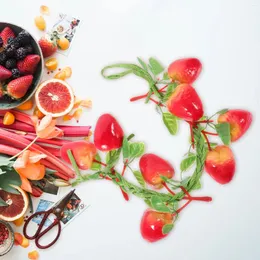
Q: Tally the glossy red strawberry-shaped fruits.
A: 8